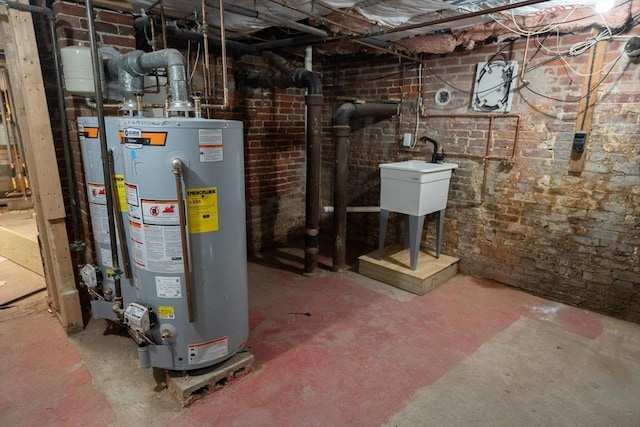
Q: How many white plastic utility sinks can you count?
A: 1